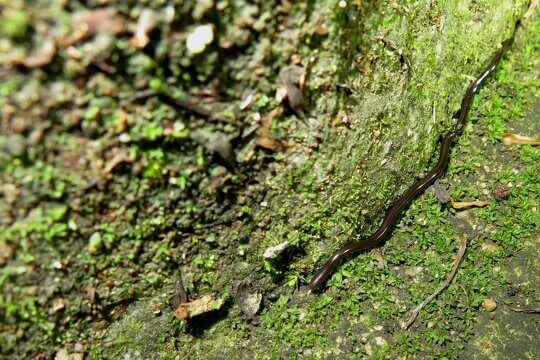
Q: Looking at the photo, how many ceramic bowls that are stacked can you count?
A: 0